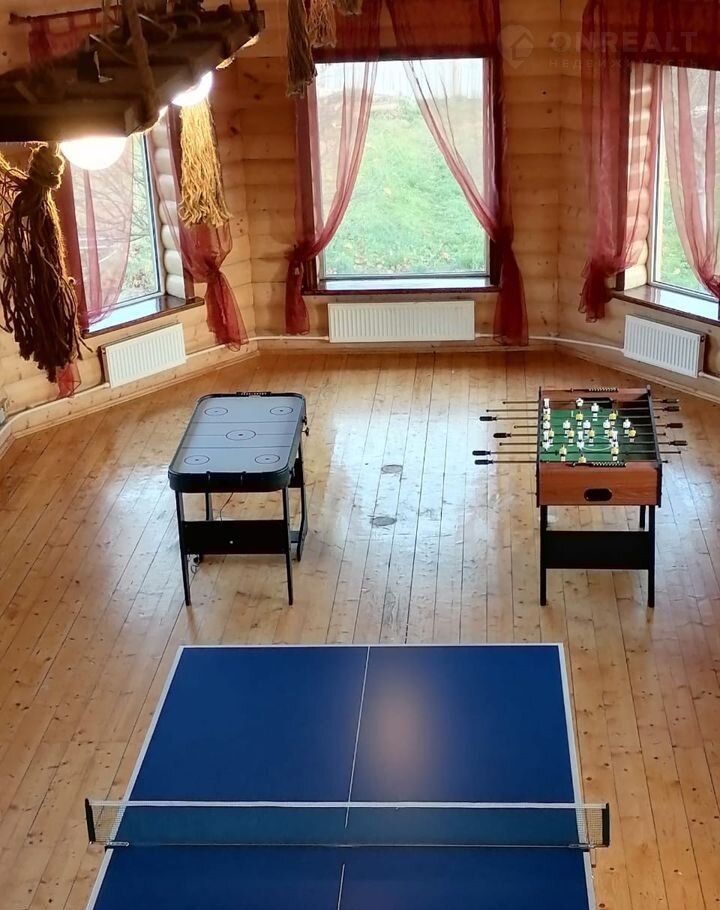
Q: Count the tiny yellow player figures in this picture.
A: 11